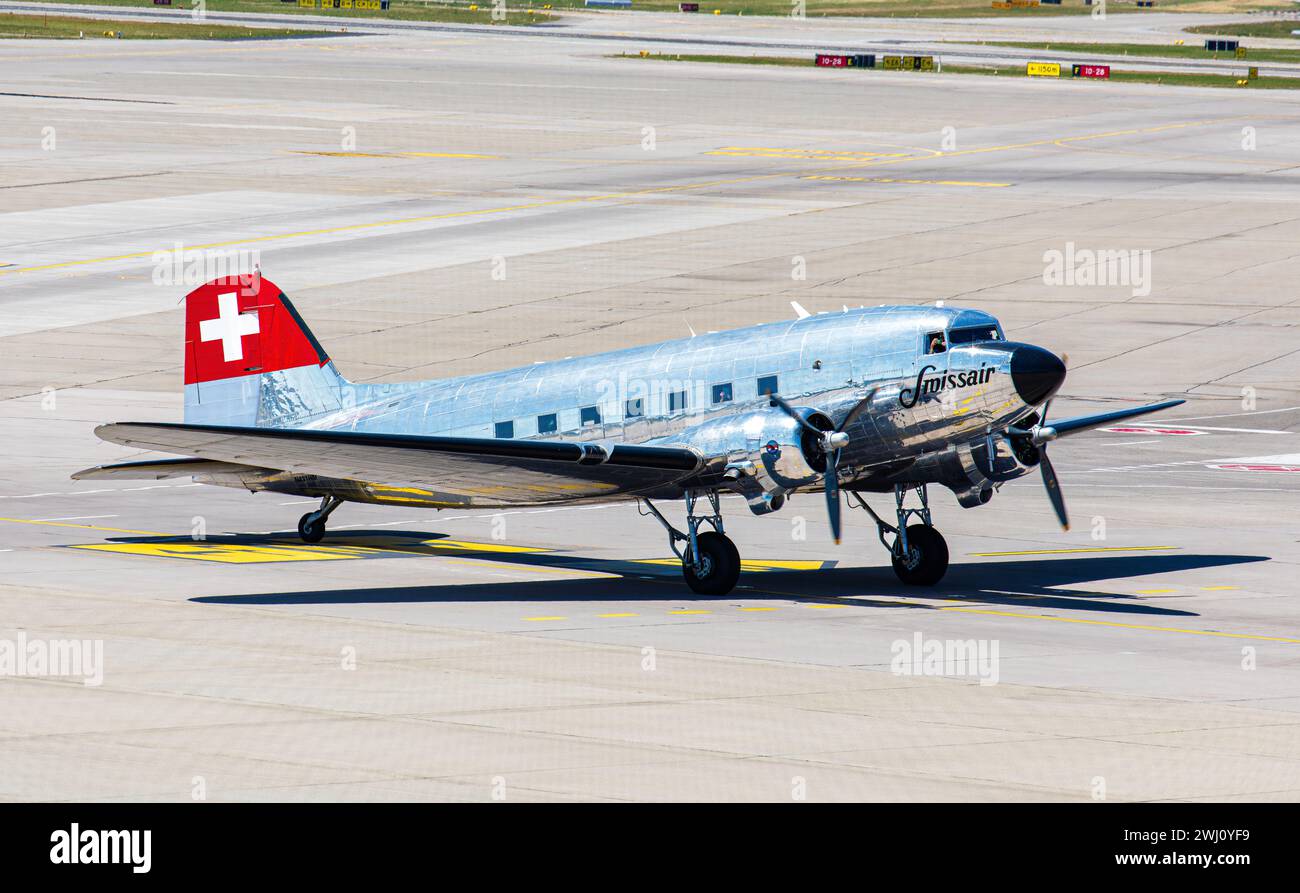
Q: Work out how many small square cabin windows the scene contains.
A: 7